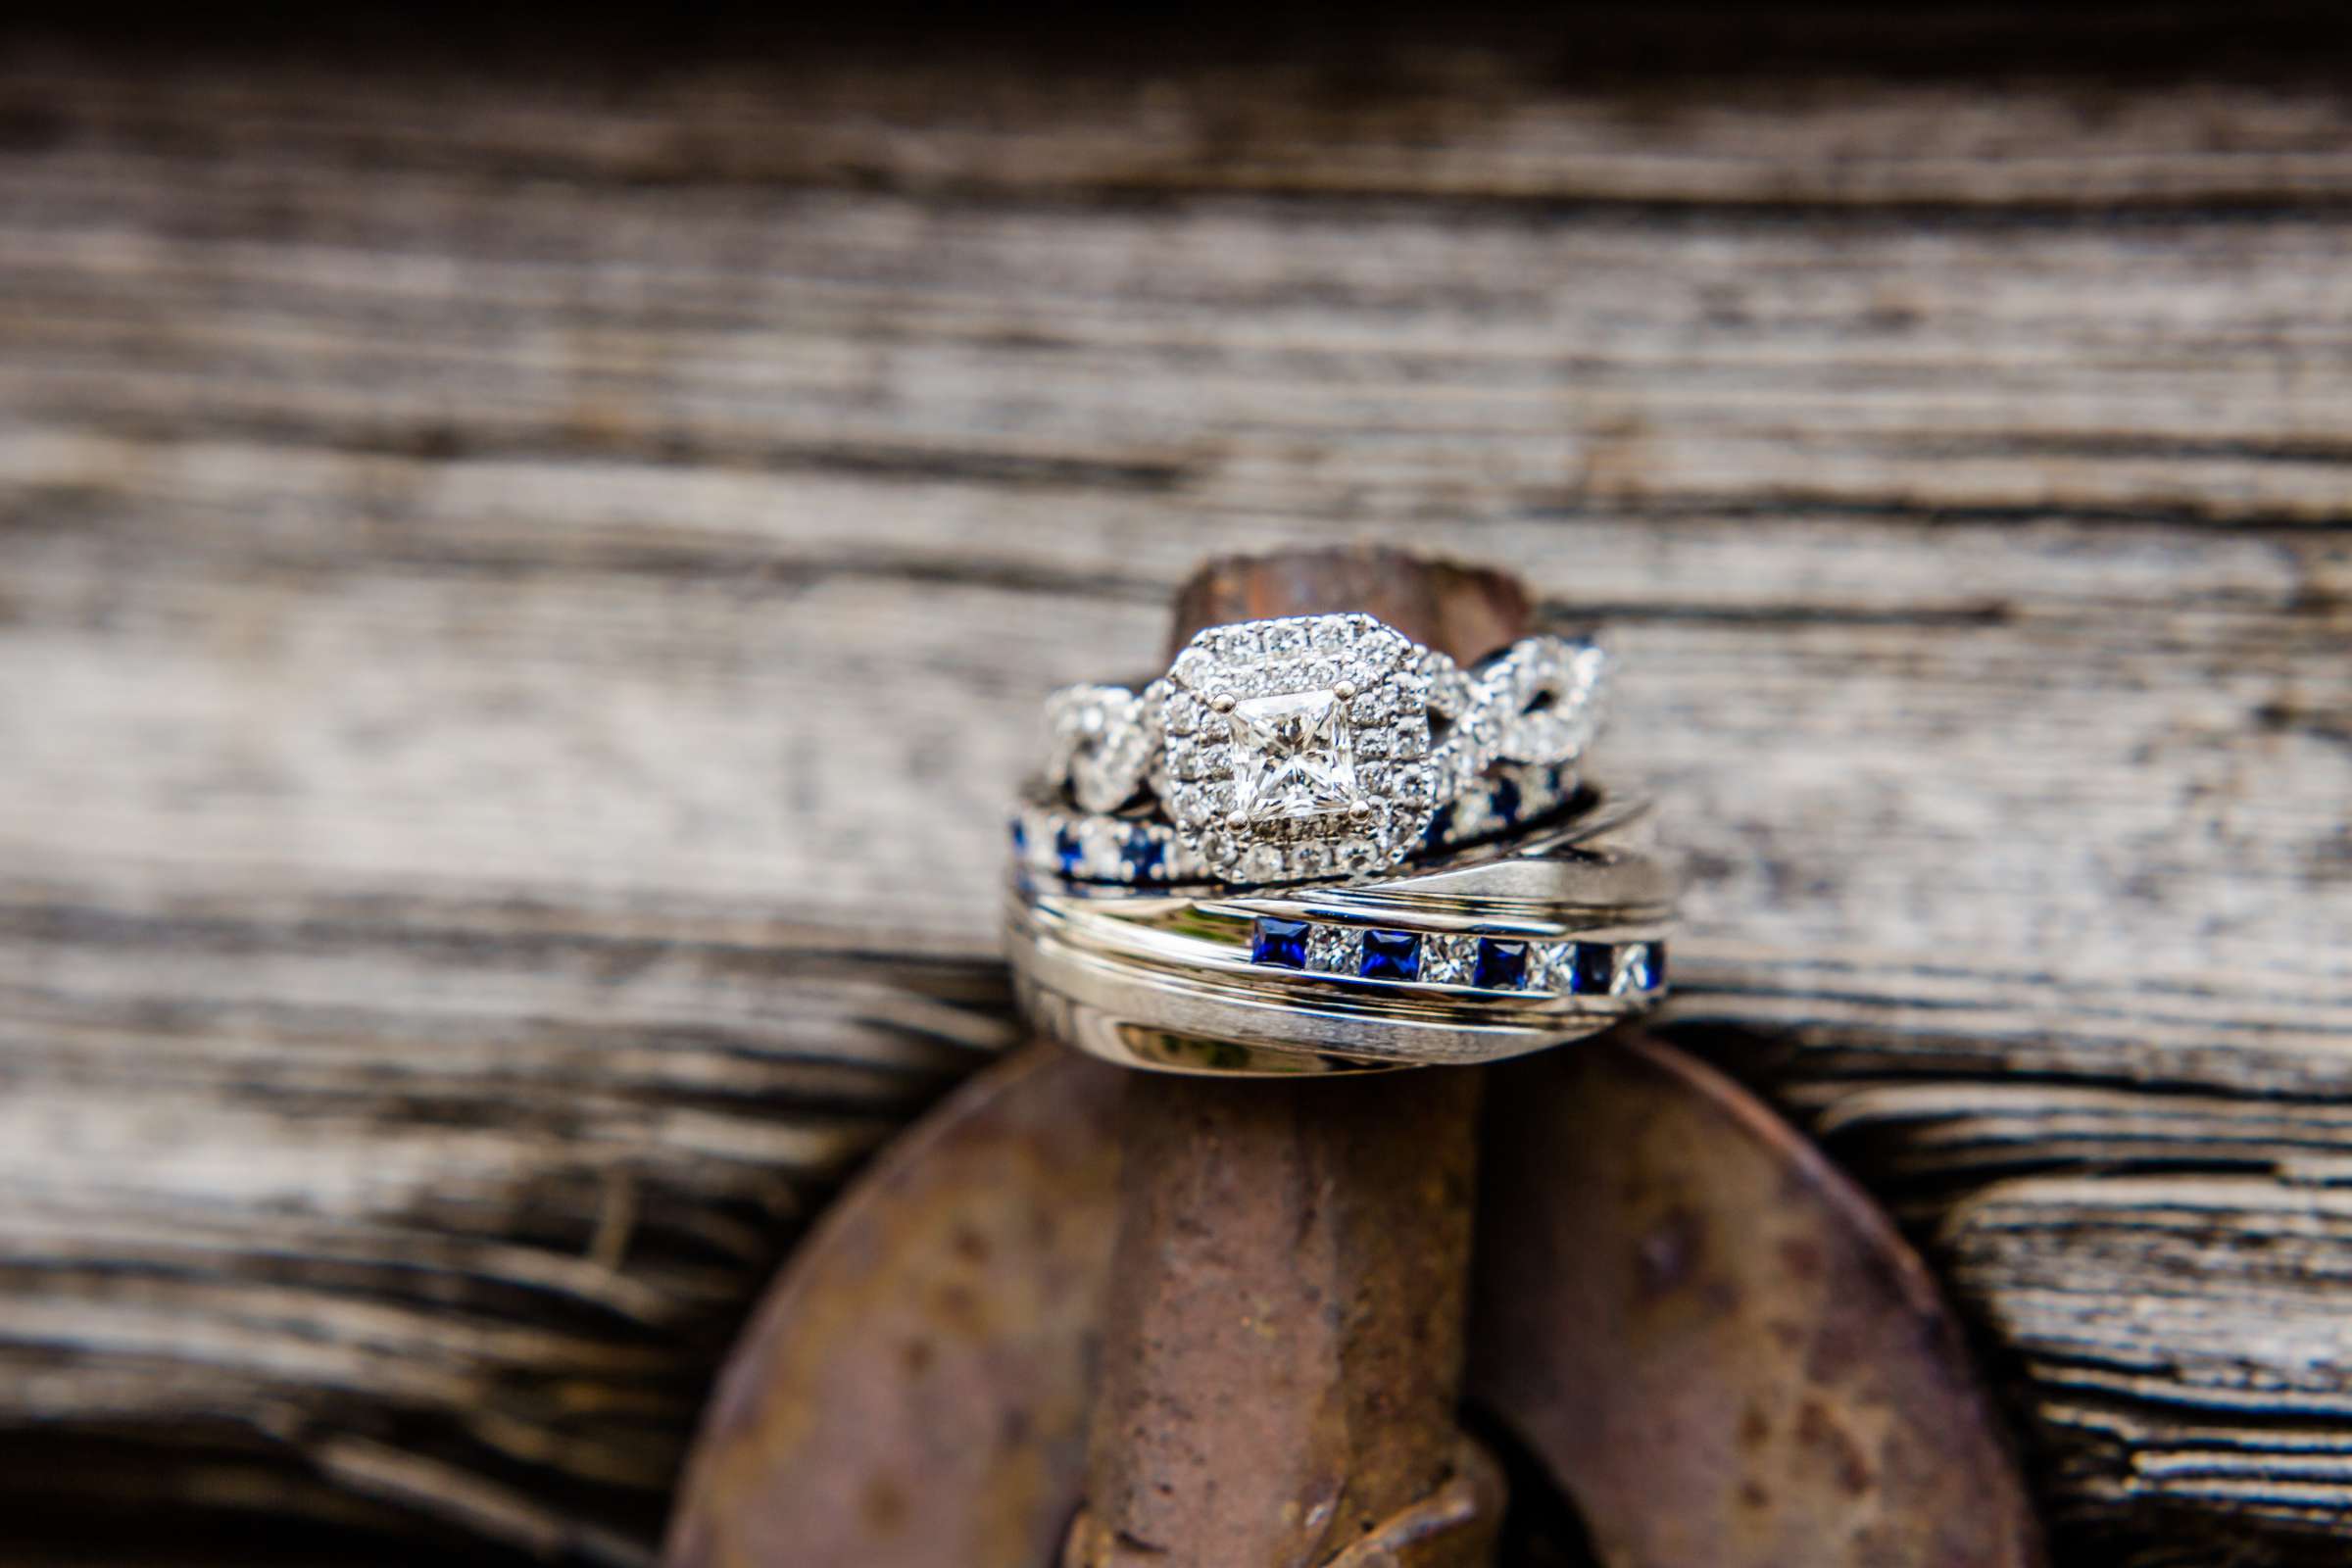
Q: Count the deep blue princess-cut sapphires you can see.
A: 5